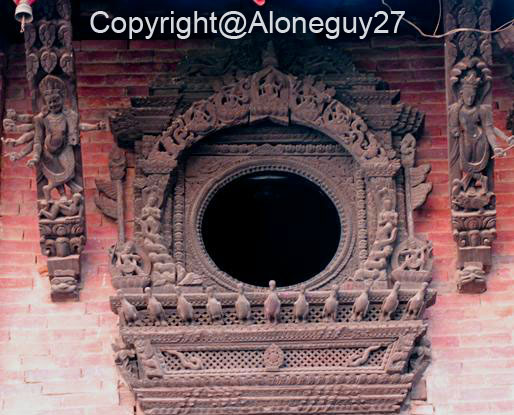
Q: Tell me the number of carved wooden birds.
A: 11